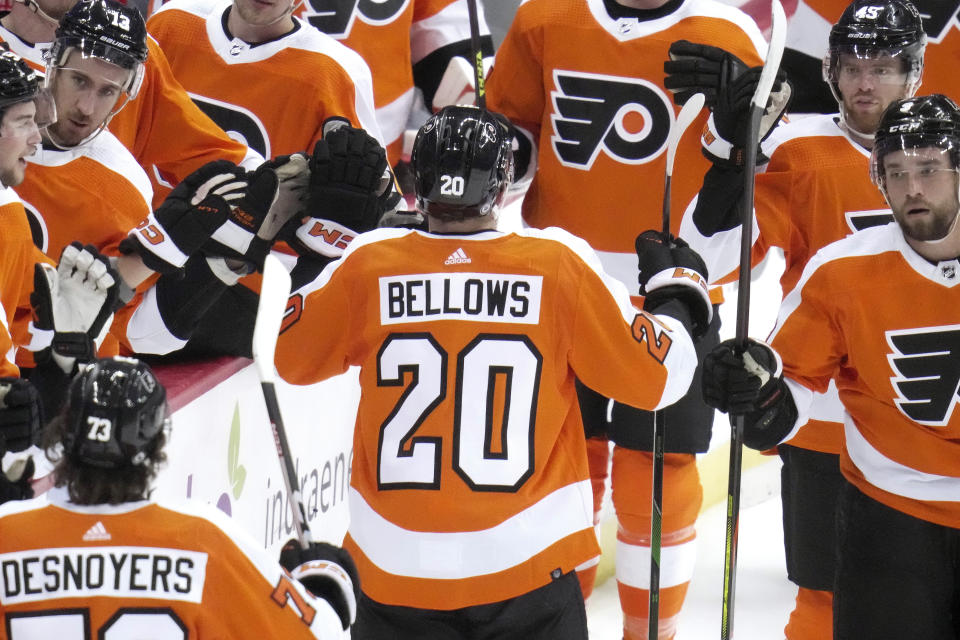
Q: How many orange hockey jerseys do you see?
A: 11